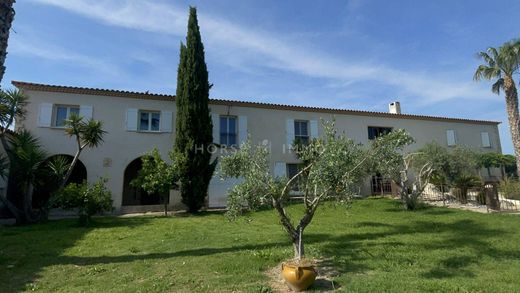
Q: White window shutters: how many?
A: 11